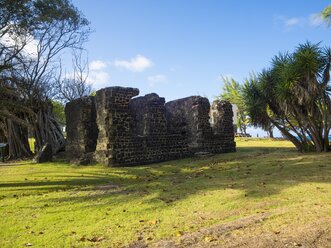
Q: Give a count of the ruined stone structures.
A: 1